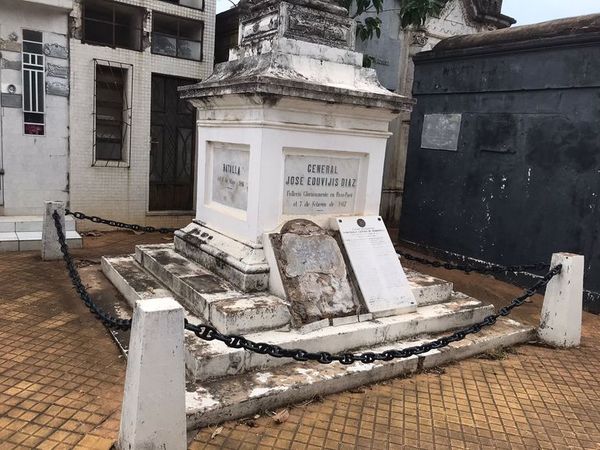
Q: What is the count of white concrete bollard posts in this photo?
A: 3